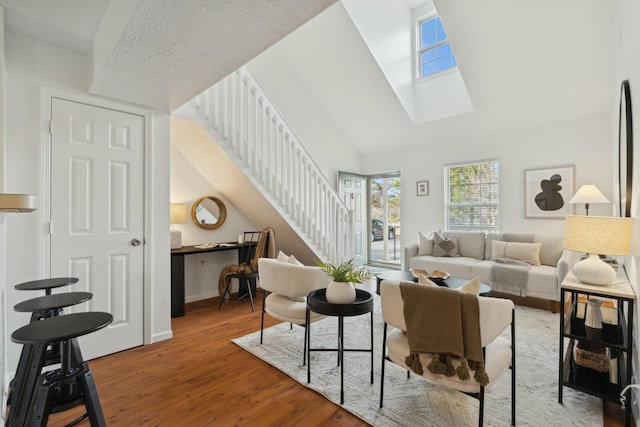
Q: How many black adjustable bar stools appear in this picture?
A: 3